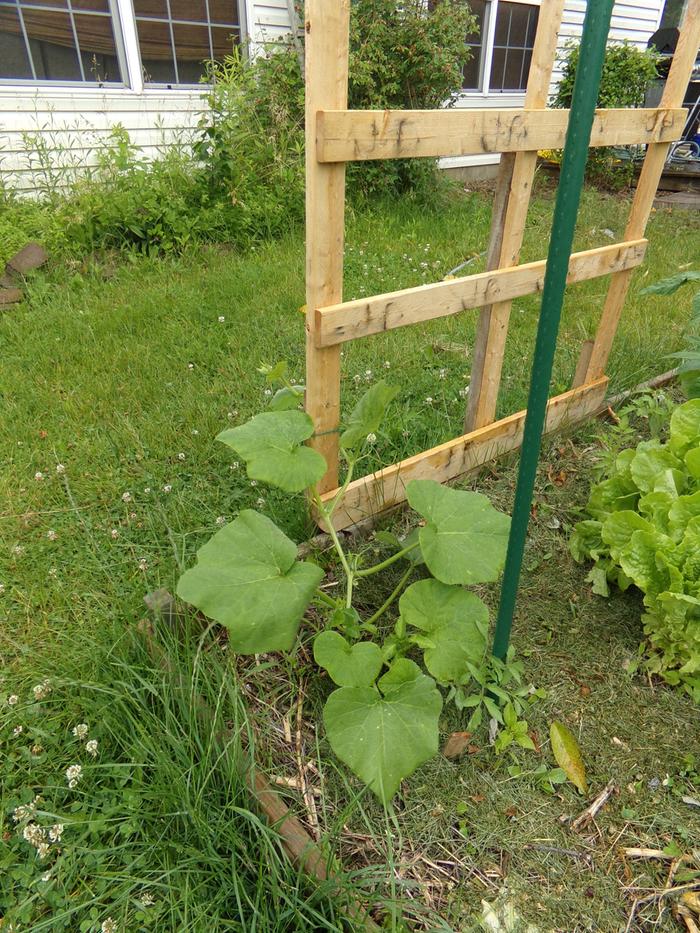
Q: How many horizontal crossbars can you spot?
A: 3